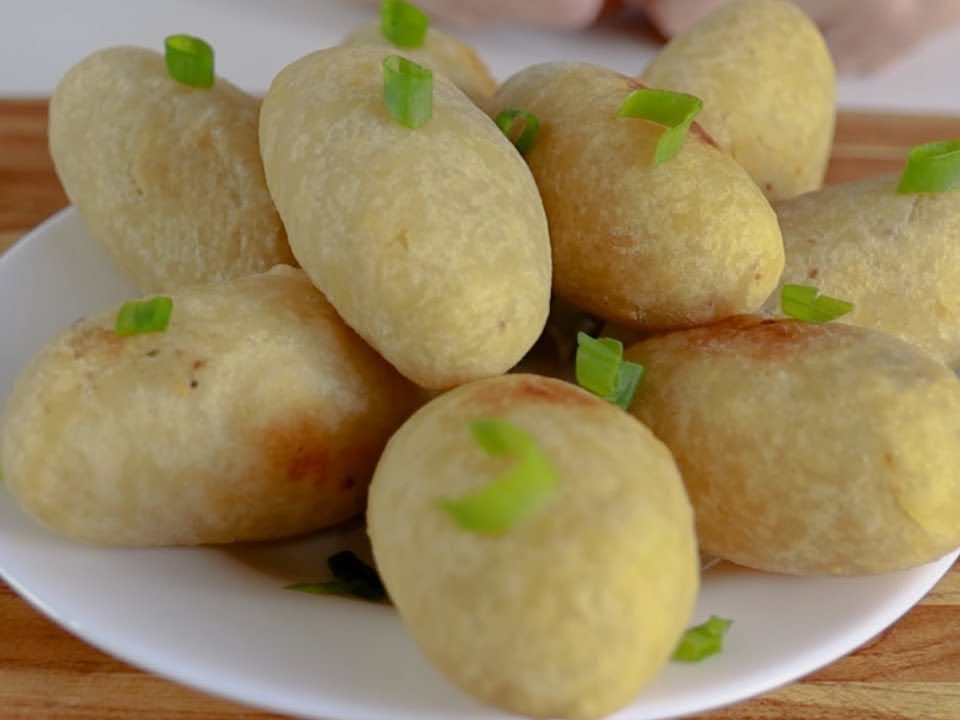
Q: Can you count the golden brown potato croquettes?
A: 9